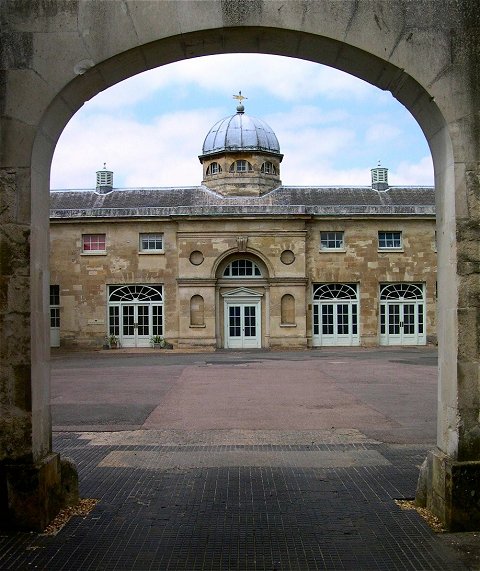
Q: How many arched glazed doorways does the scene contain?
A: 3